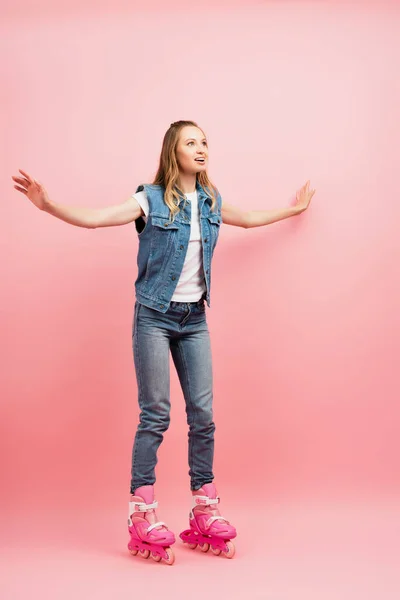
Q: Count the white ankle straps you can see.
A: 2